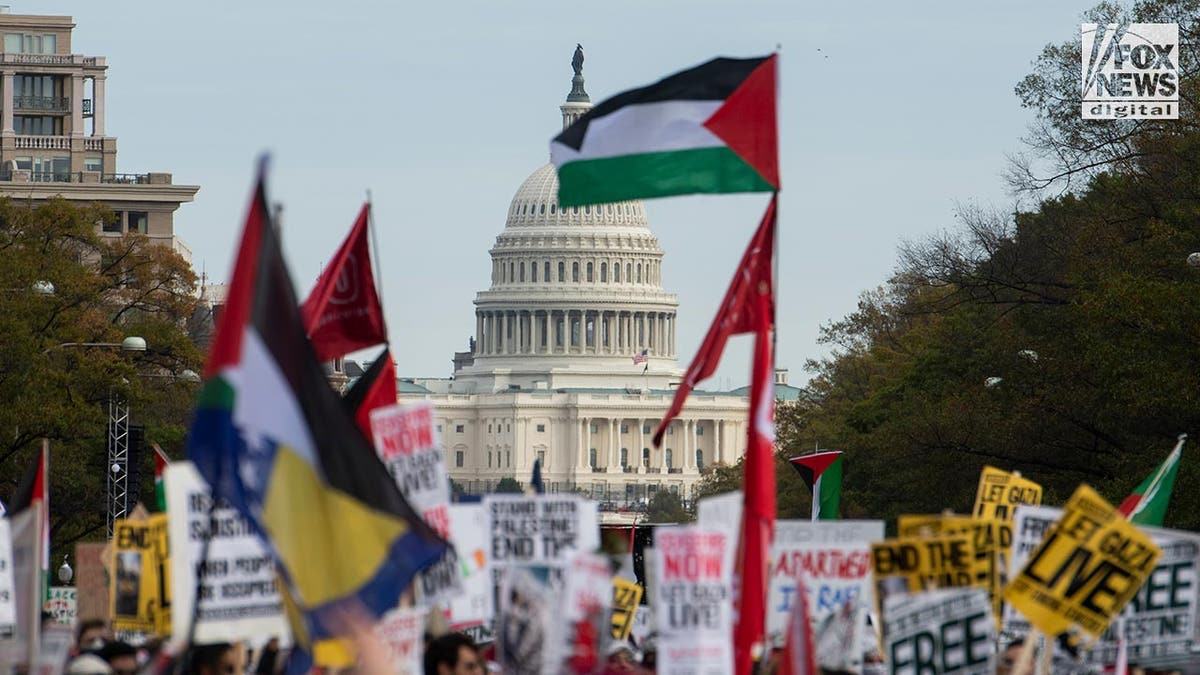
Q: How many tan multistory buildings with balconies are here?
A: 1